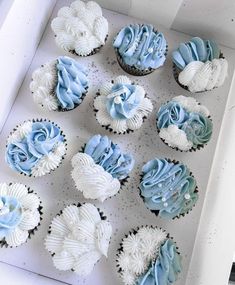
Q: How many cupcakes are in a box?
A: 12